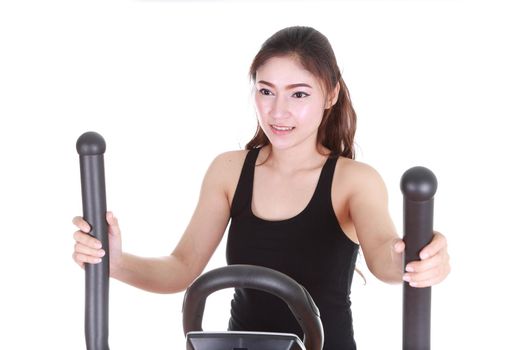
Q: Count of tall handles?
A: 2